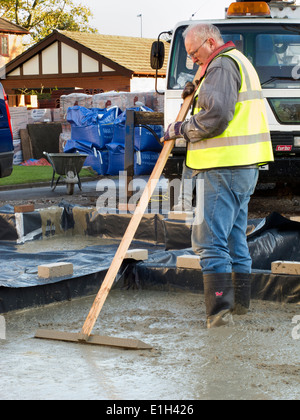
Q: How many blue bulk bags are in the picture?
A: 4